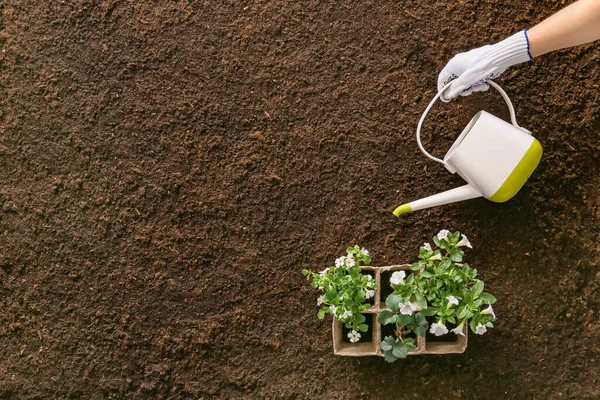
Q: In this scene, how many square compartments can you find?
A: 6